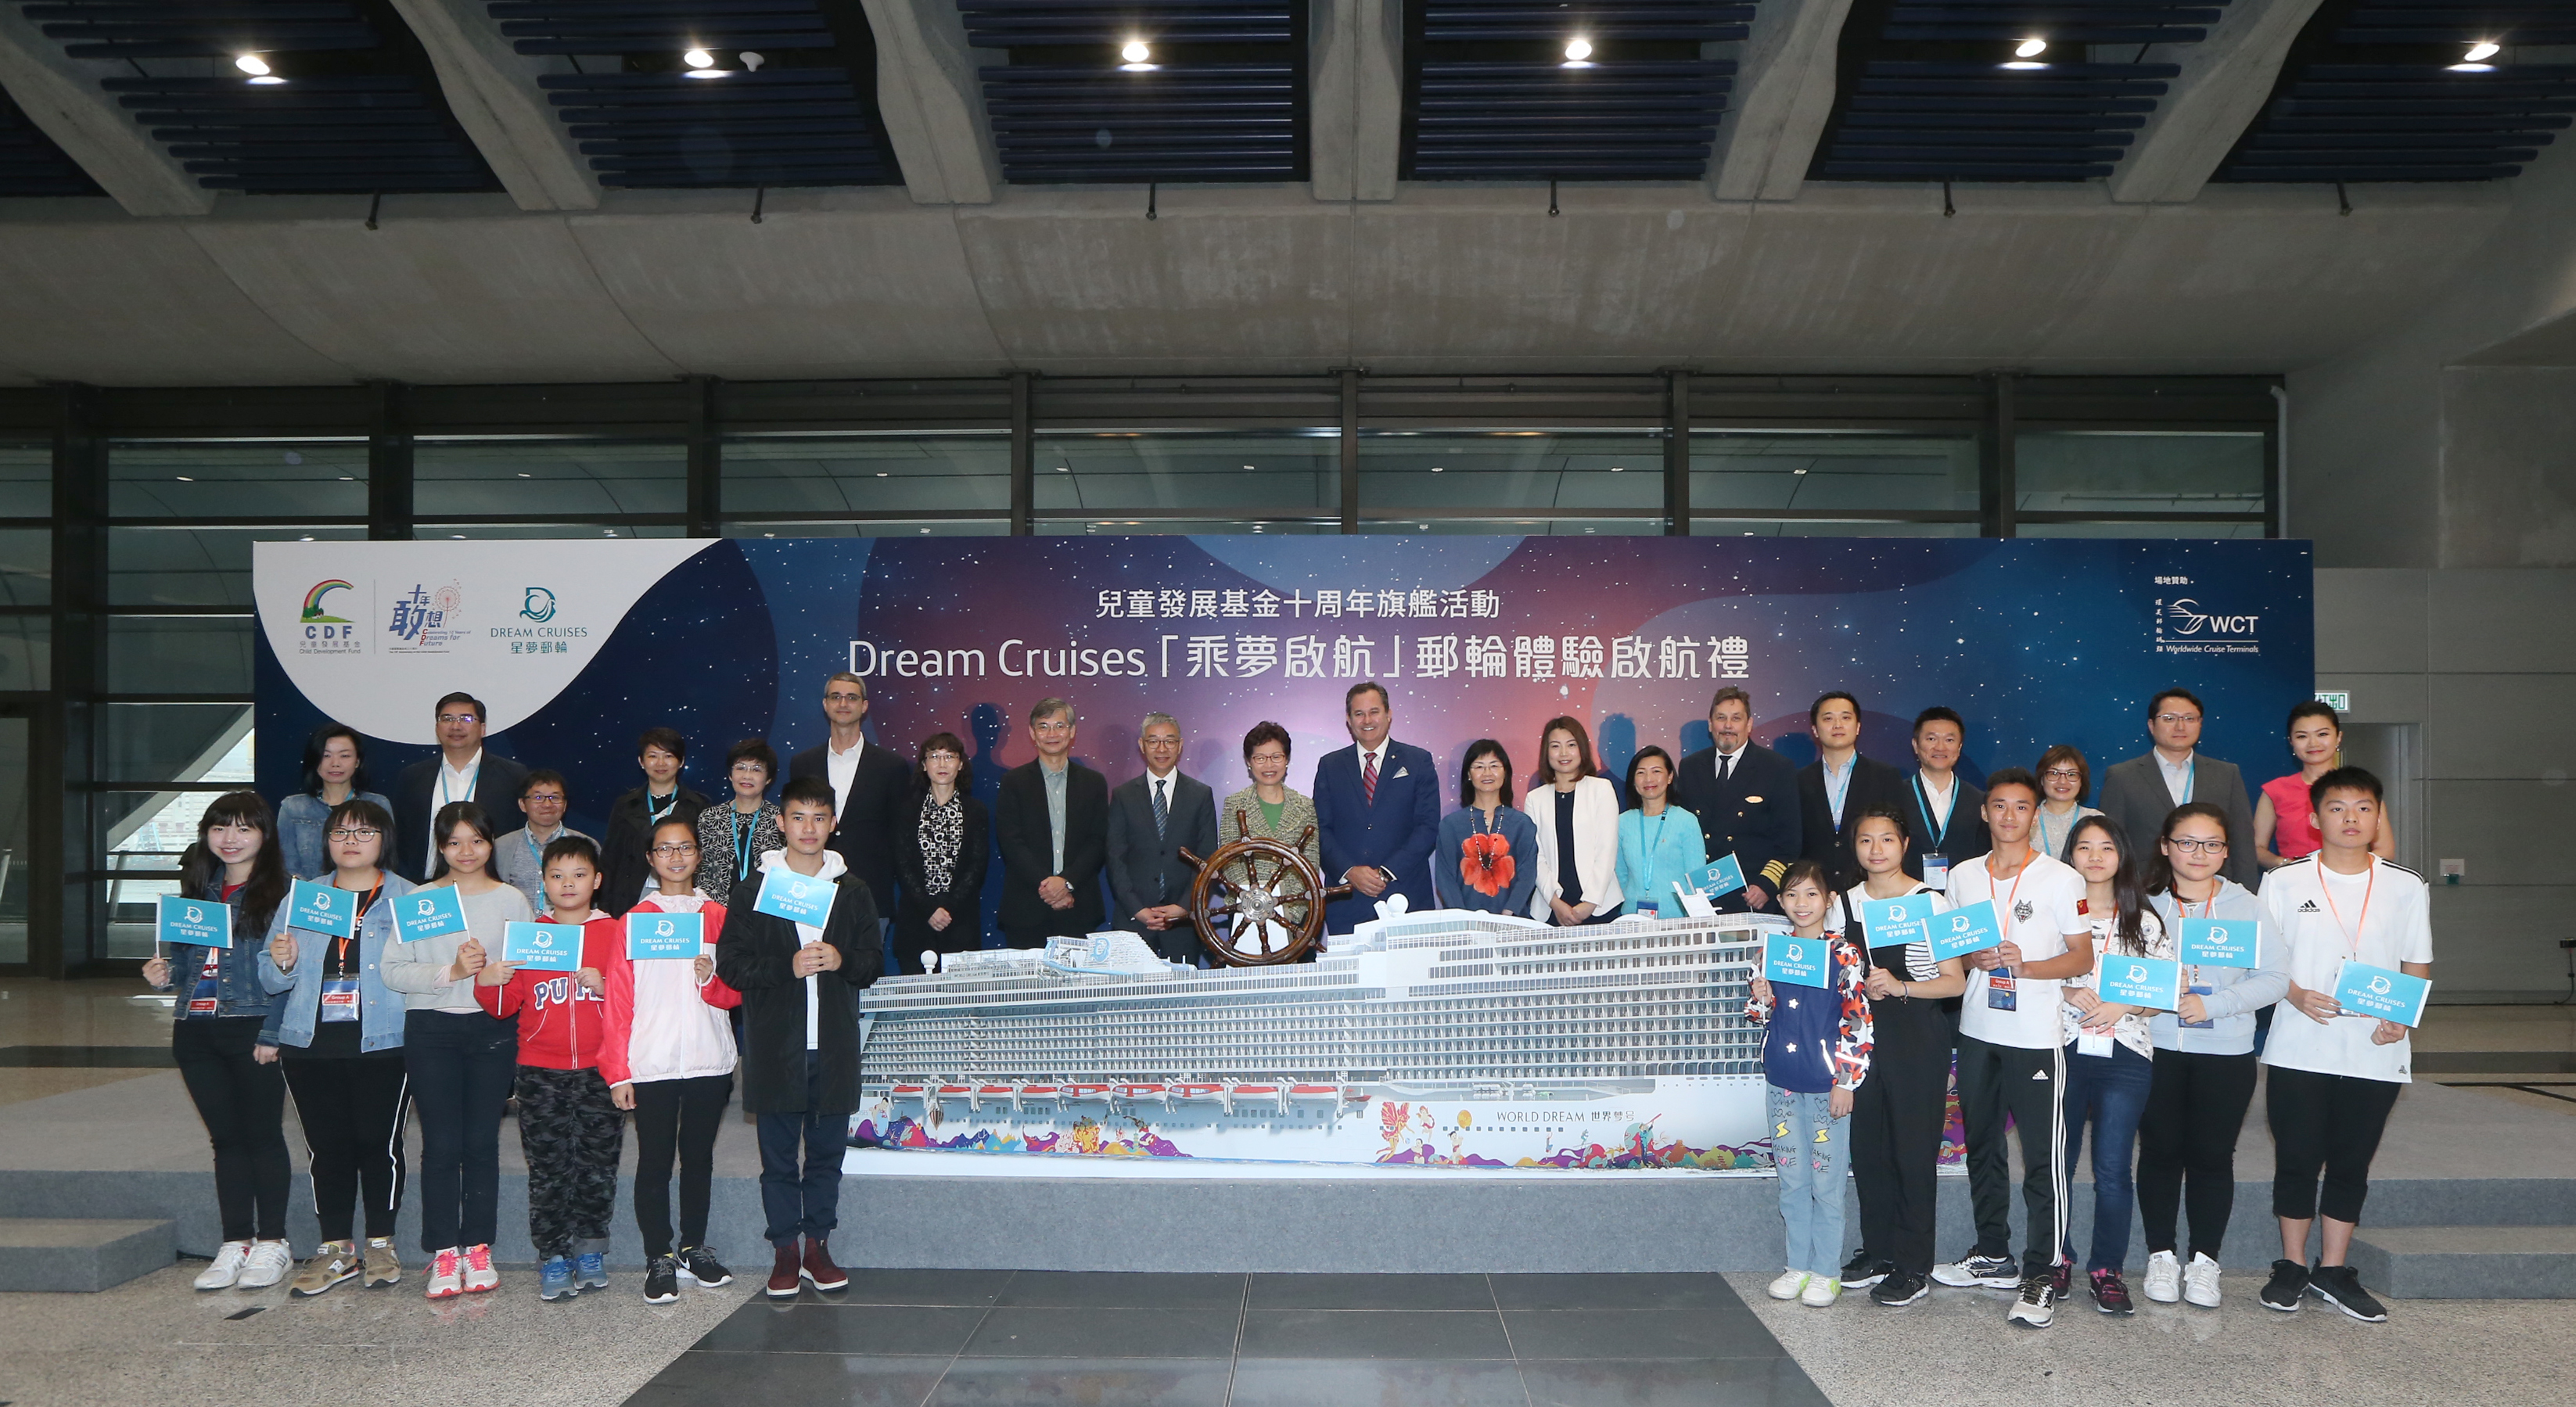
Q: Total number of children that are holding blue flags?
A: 12